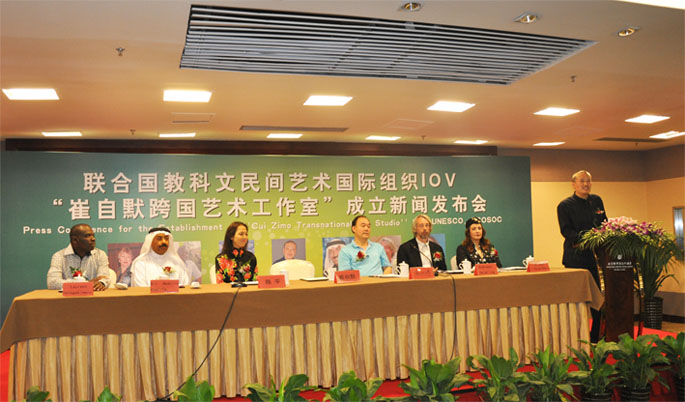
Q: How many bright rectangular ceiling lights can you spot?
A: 13